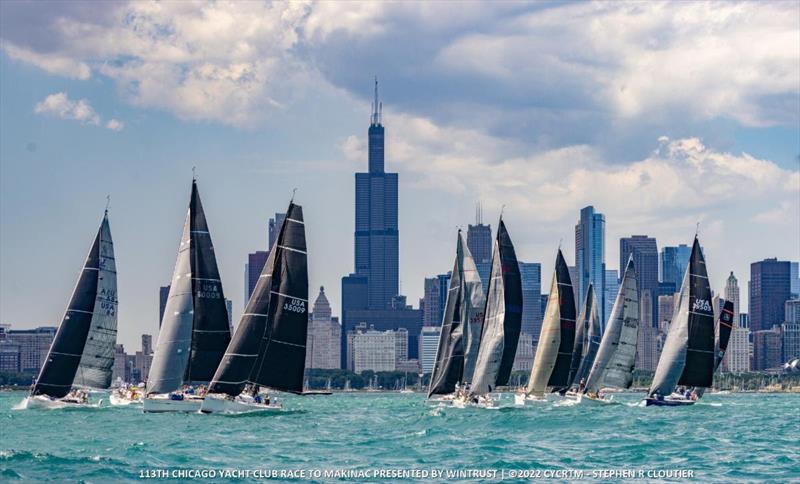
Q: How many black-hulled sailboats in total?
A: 1